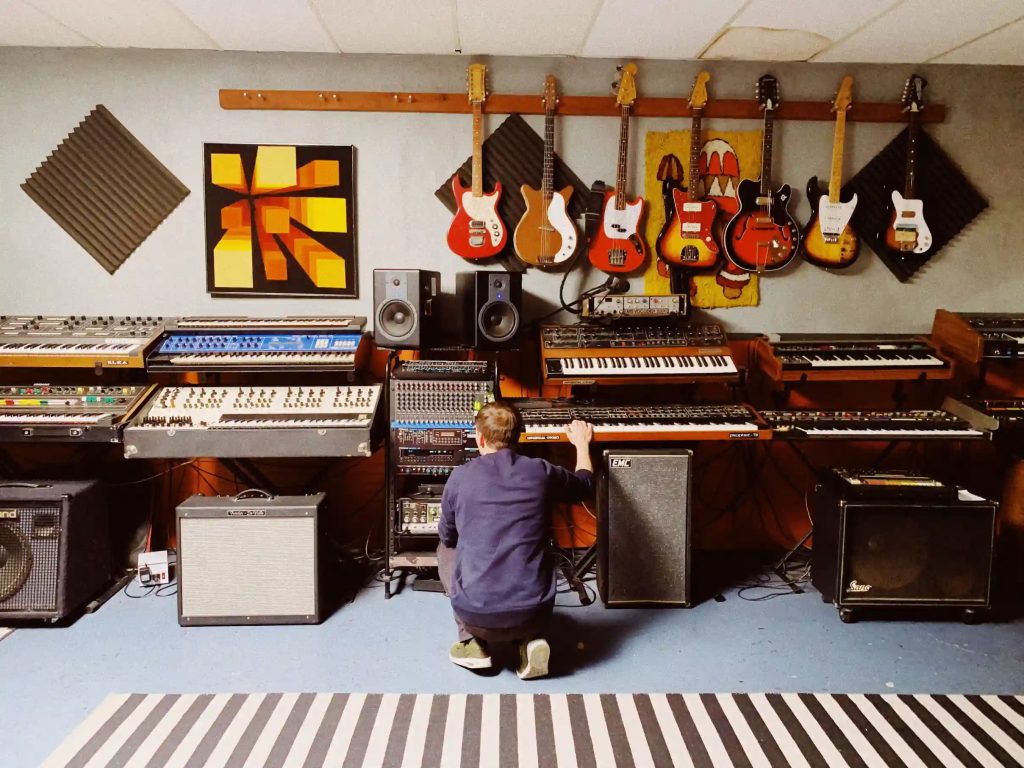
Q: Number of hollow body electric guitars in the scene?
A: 1